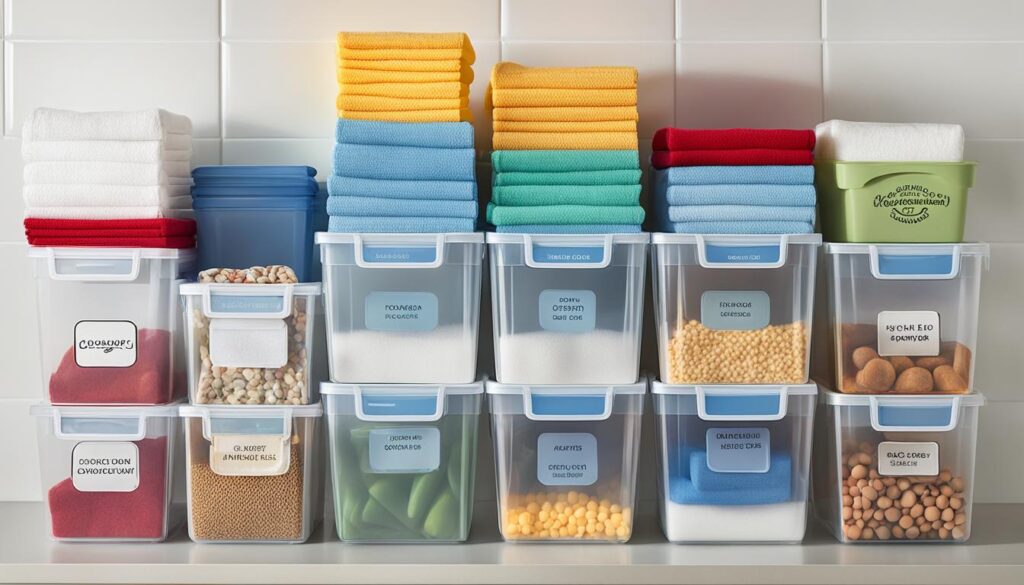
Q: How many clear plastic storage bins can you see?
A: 12